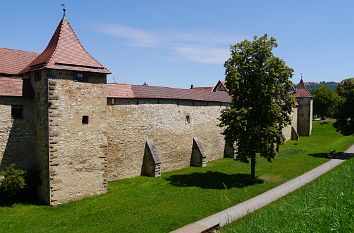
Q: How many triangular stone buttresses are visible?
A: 4